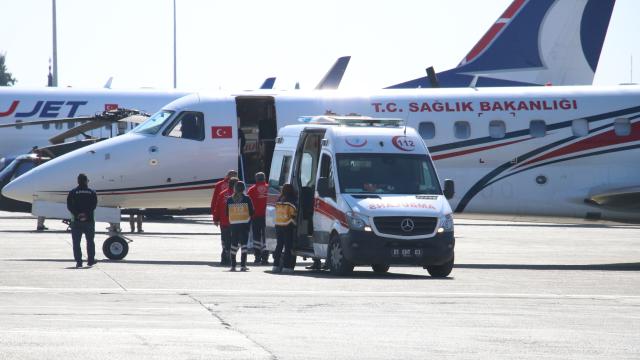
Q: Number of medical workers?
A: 5